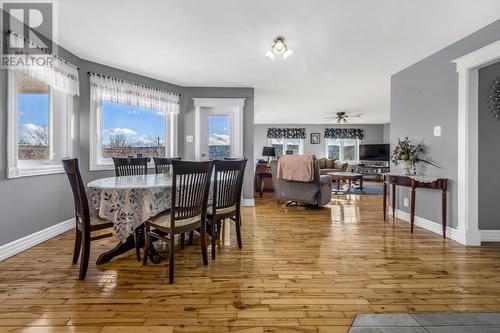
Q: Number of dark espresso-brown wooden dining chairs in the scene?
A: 6